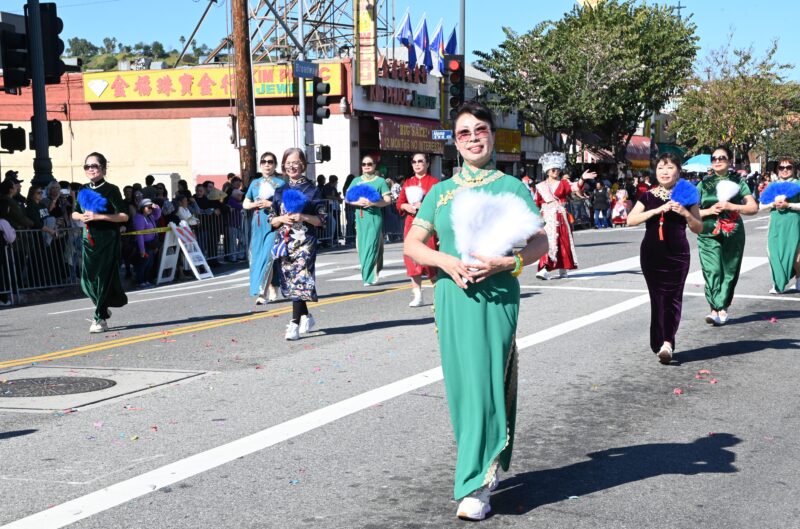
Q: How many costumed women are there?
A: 10